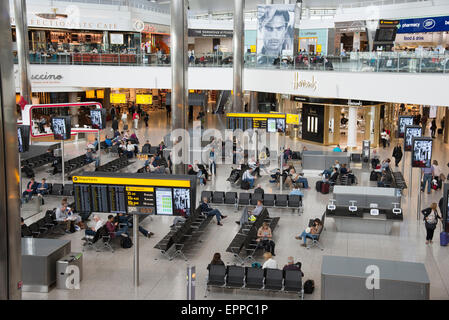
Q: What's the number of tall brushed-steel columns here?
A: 4